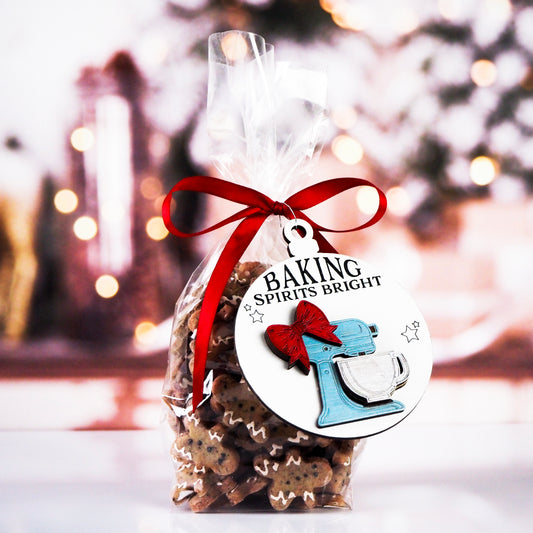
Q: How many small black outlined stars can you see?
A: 4